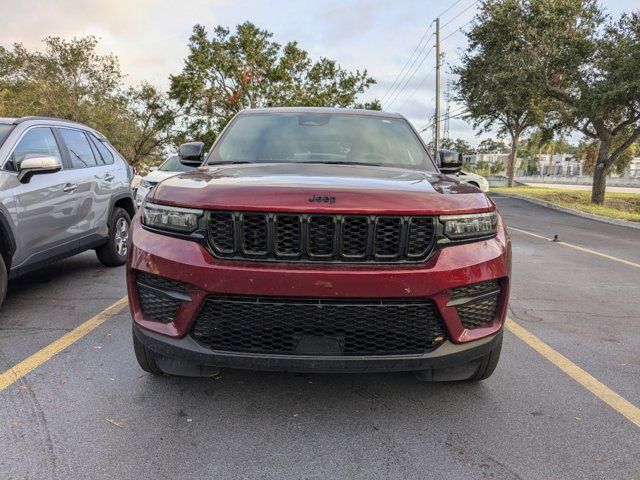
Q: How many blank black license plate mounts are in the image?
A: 1